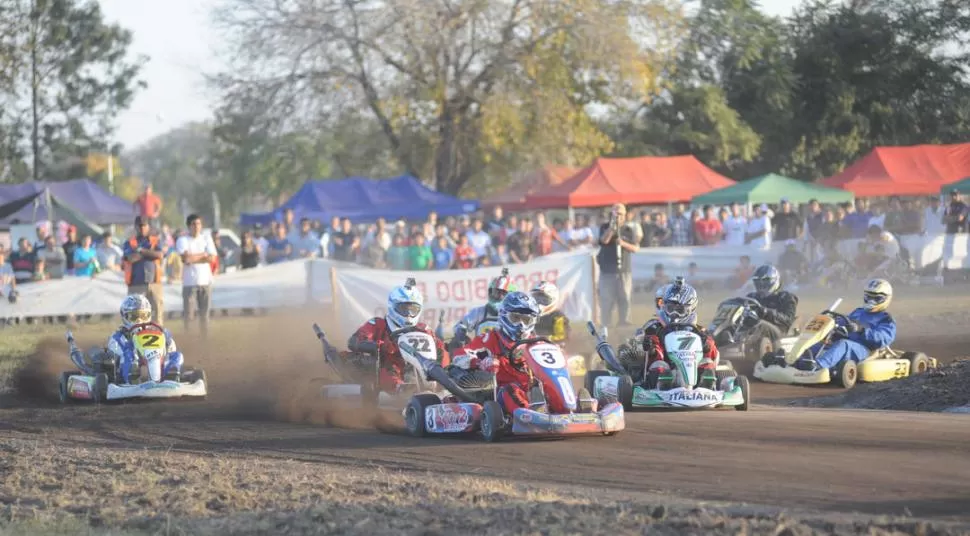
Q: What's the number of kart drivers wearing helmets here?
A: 9